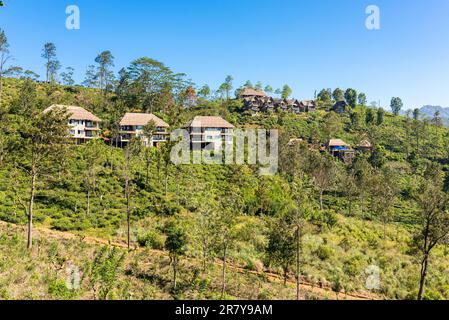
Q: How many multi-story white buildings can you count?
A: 3